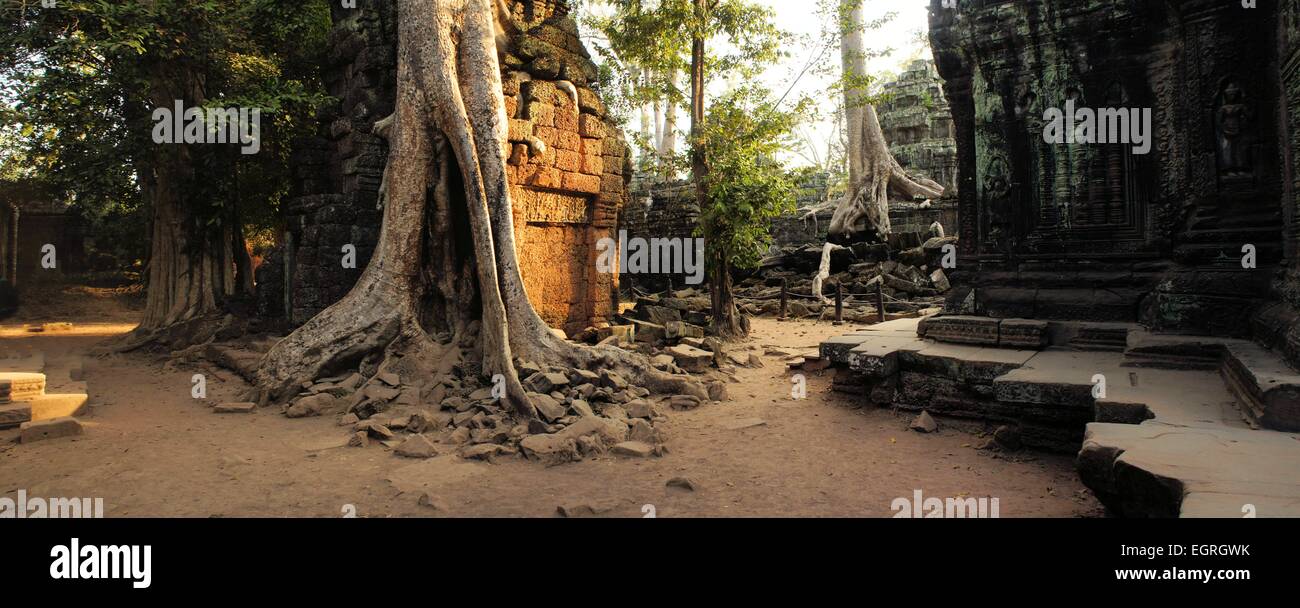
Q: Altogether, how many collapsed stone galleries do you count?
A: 1